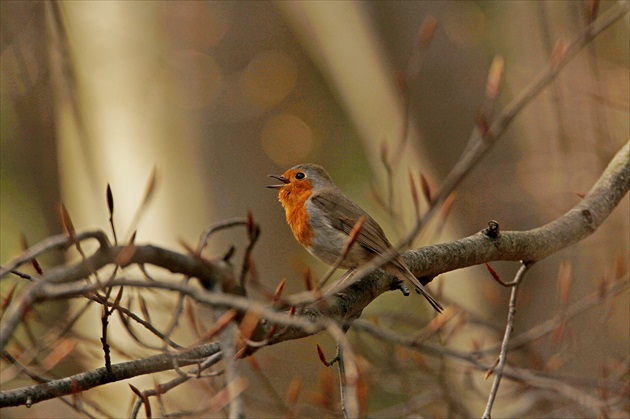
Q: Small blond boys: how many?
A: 0